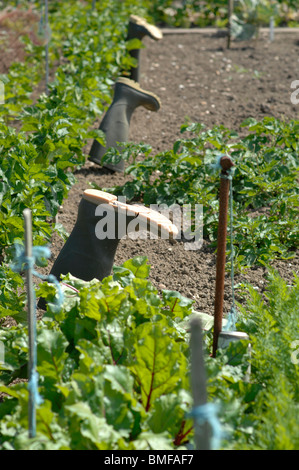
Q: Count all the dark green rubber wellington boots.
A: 3